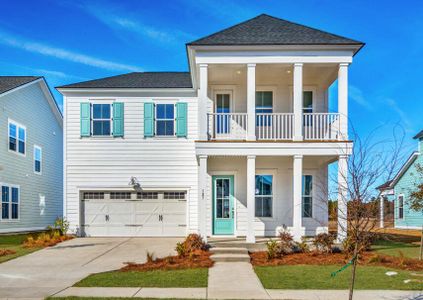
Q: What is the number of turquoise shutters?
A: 4